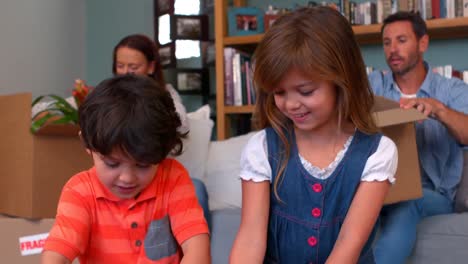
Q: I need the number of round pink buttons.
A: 3